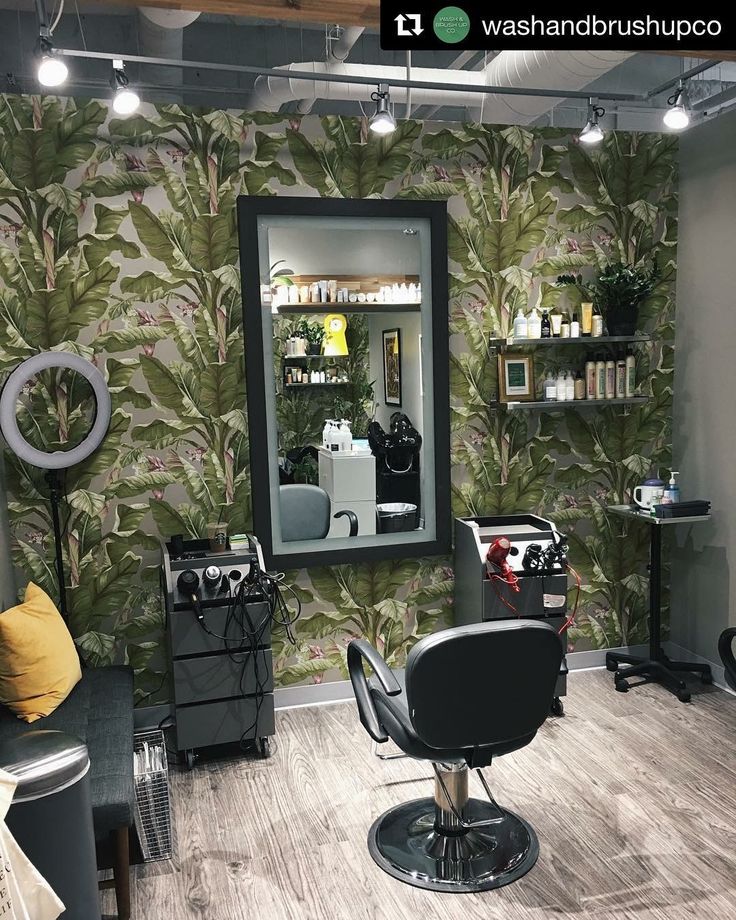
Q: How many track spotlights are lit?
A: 5